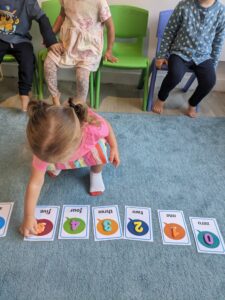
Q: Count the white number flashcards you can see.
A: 7